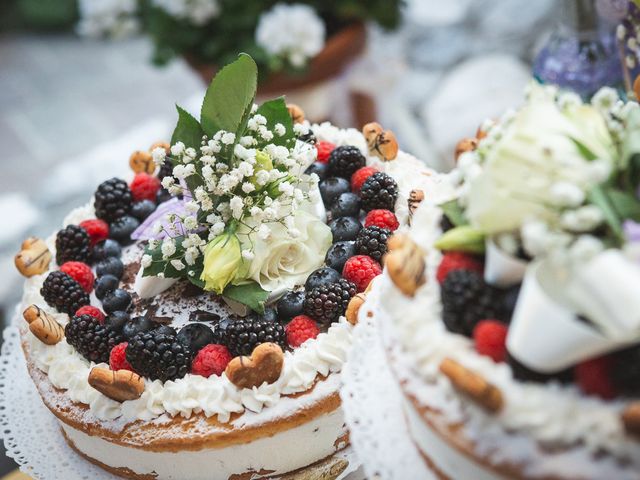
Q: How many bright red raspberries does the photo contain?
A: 14